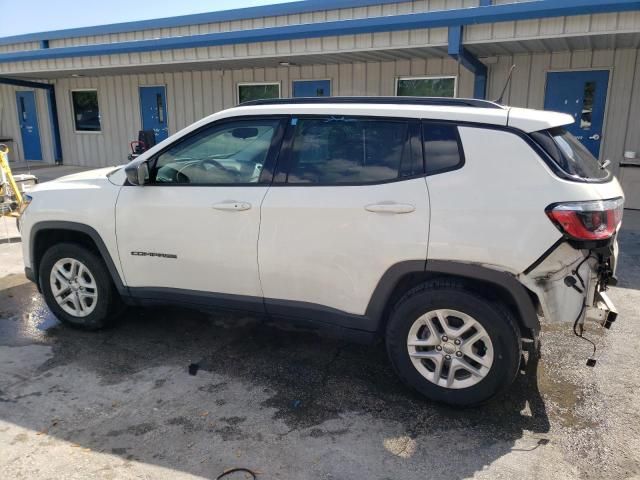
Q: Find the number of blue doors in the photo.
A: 4